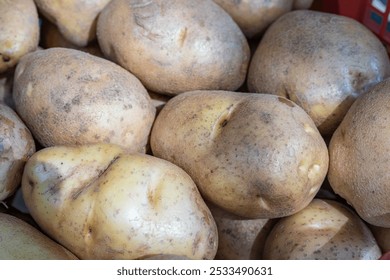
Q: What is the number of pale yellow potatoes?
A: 1